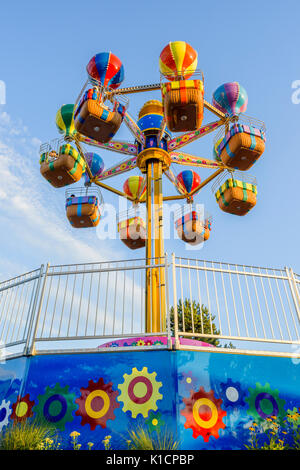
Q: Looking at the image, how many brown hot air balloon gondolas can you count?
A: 8